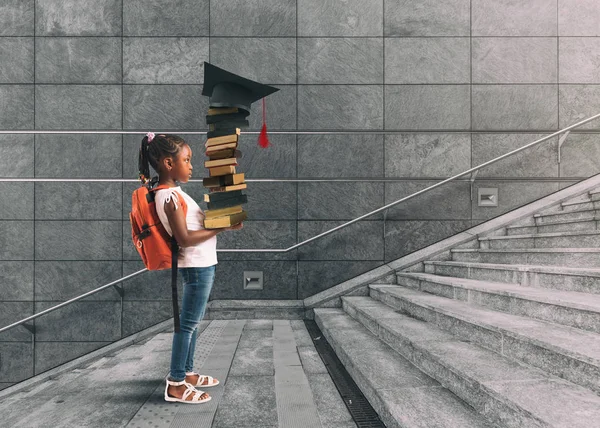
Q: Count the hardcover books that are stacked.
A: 15